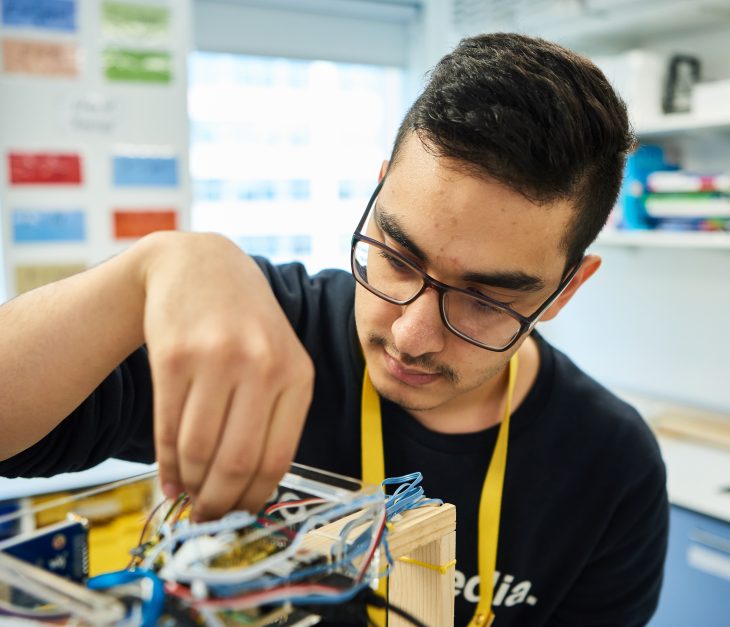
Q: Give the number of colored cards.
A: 9